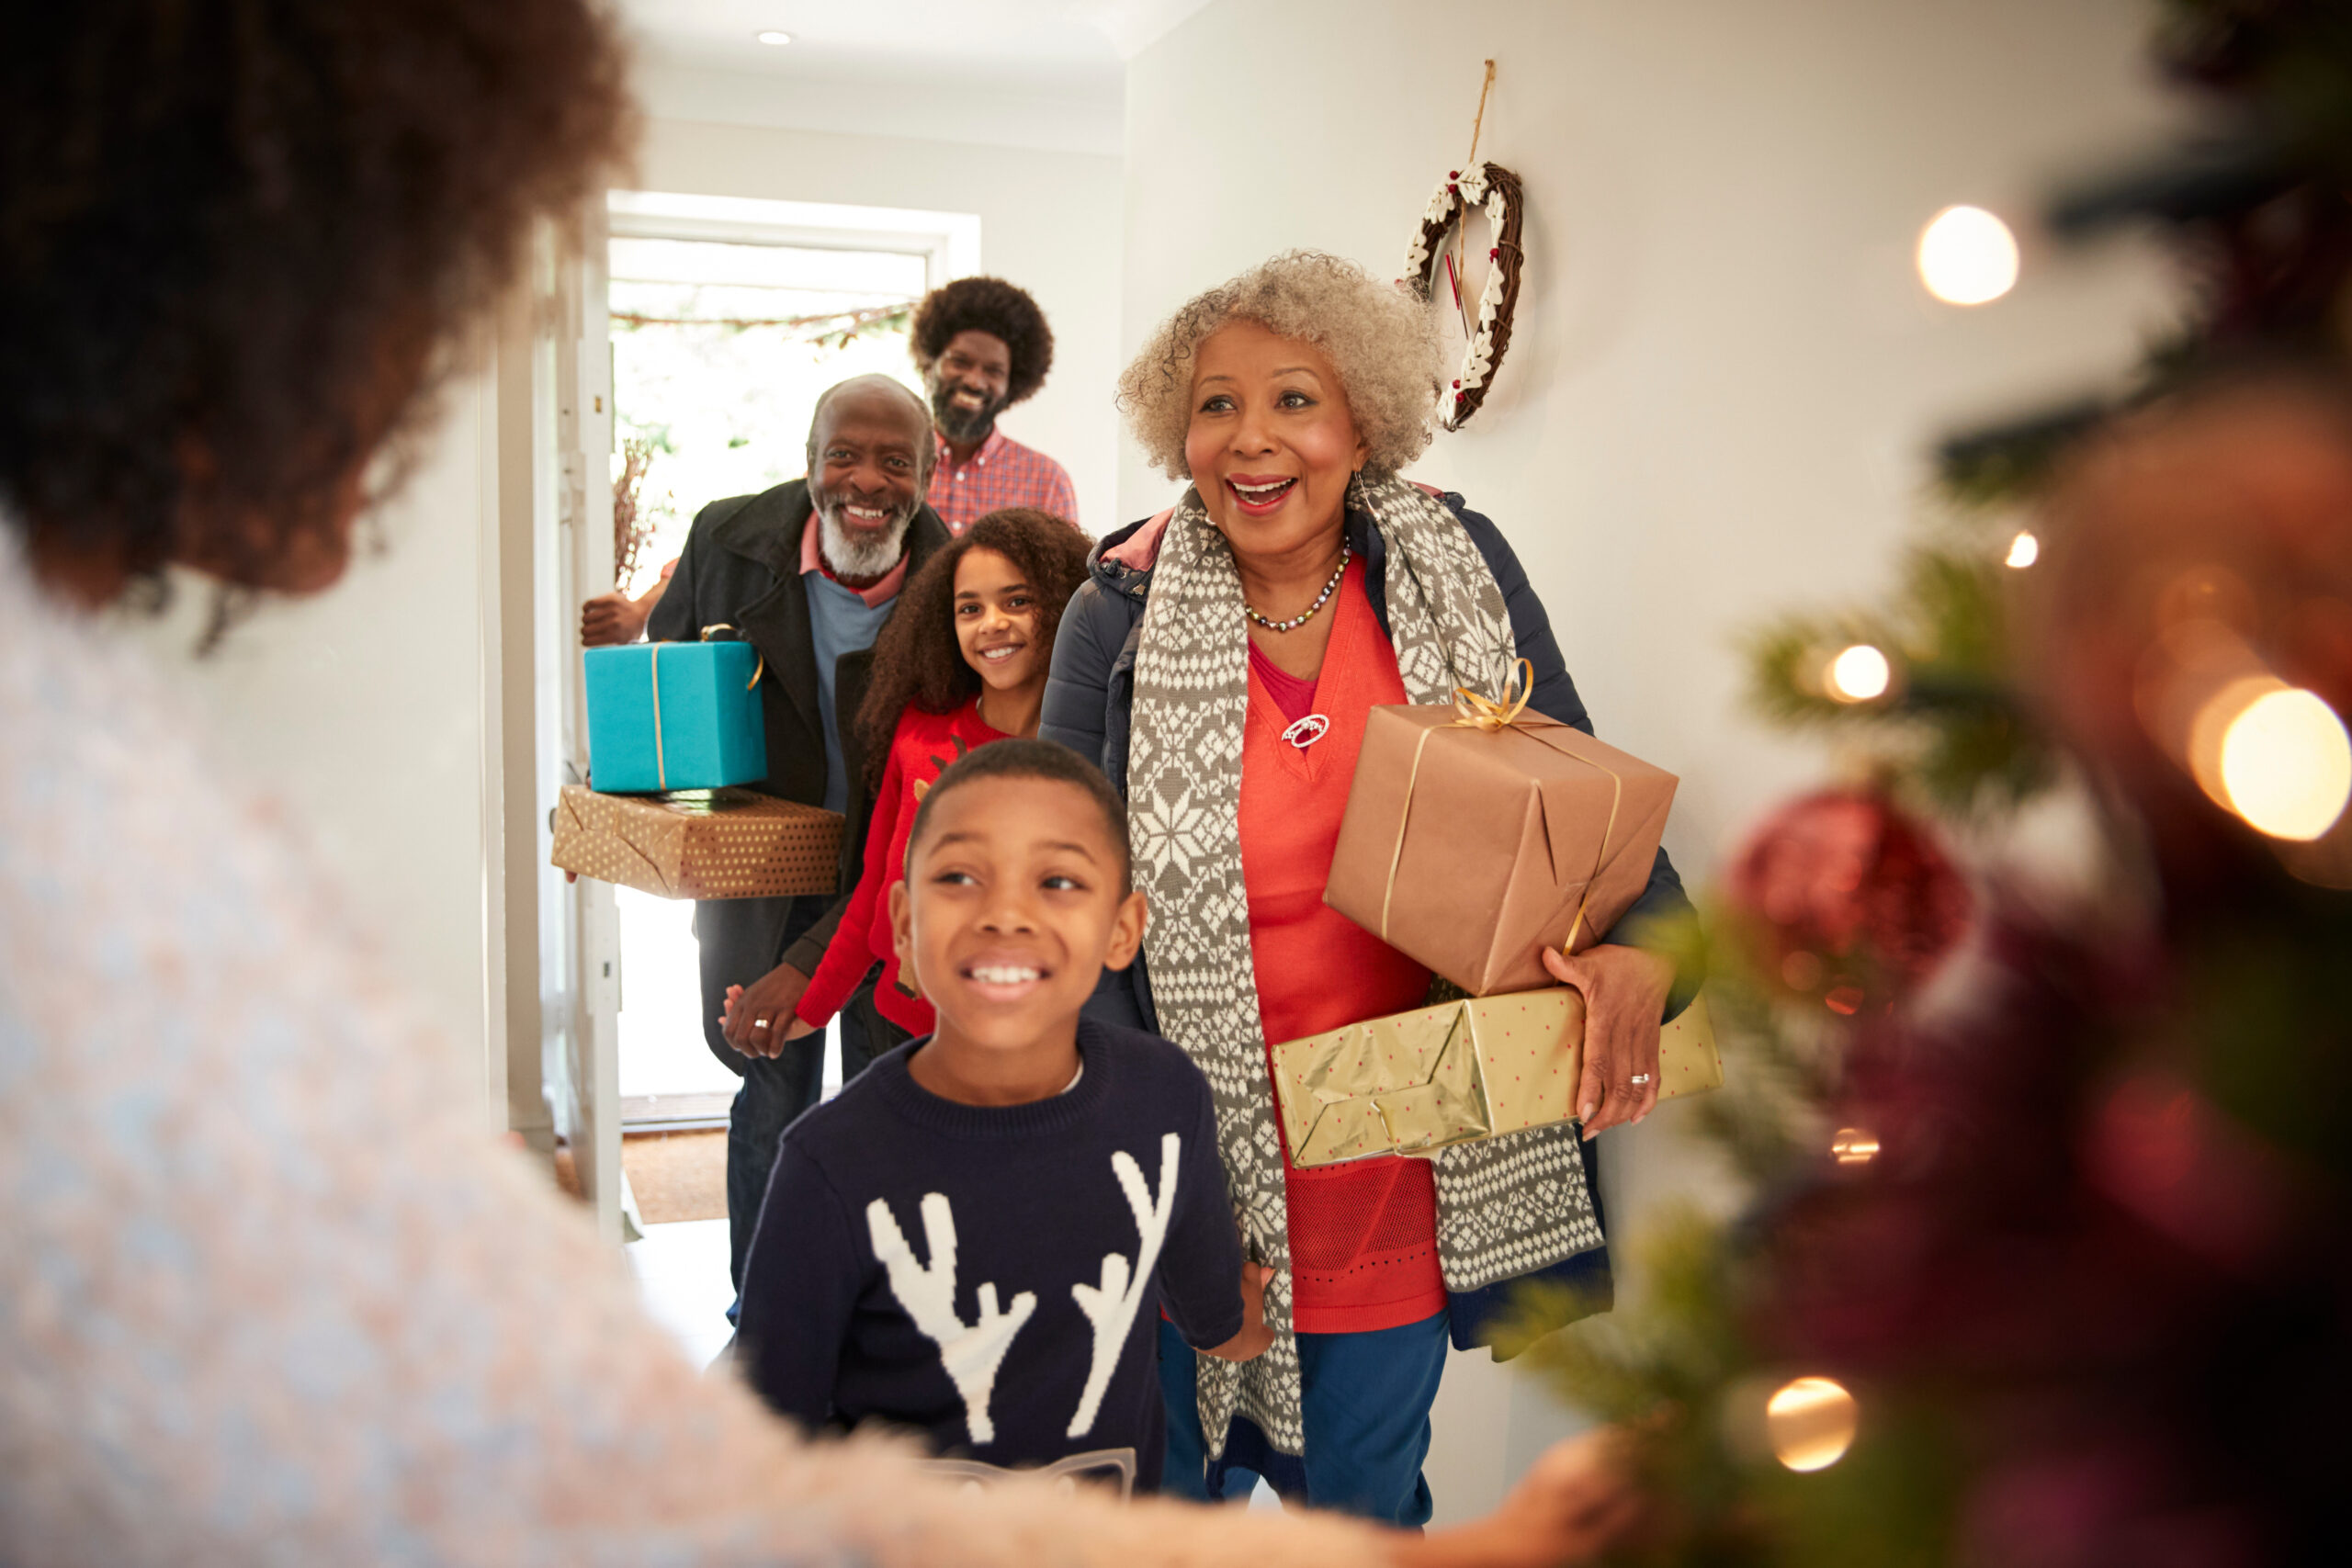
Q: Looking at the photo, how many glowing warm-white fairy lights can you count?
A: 6